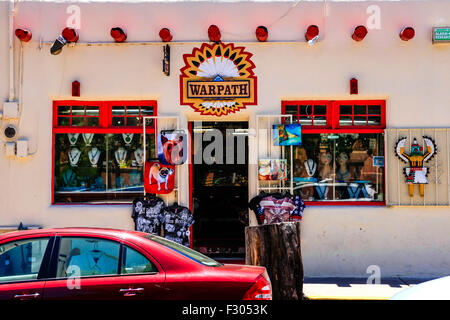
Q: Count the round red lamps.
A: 9